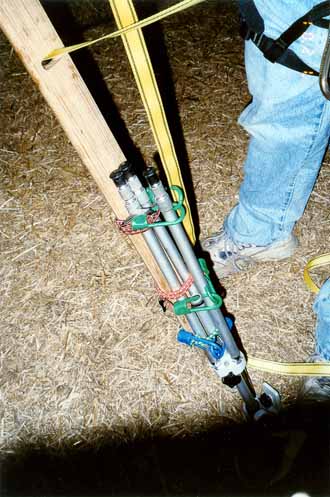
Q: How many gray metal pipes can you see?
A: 3